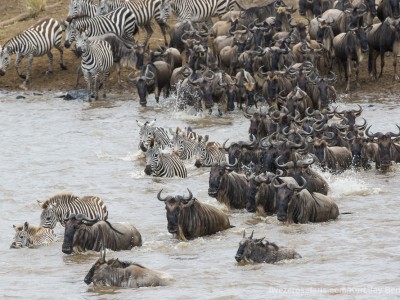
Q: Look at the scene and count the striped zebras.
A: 12